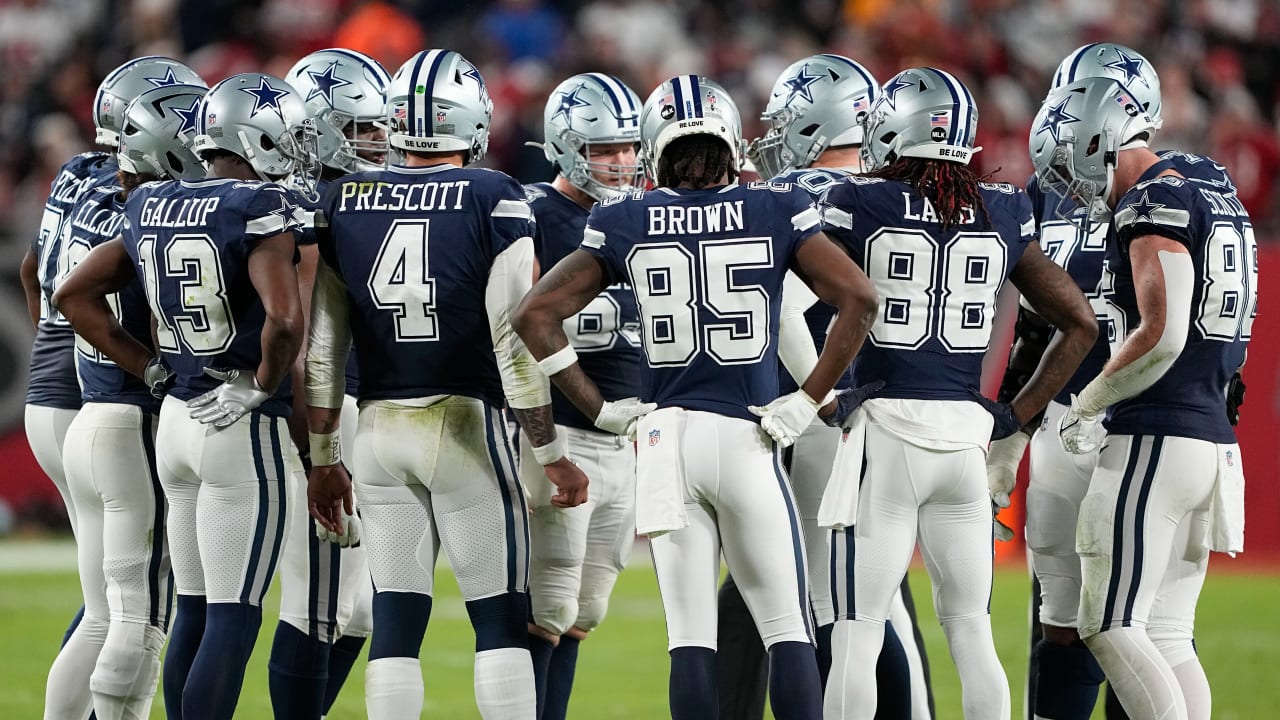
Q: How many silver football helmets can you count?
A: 11